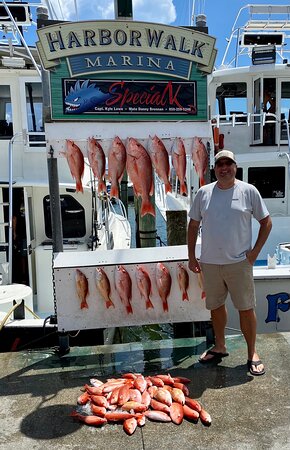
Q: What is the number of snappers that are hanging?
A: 14